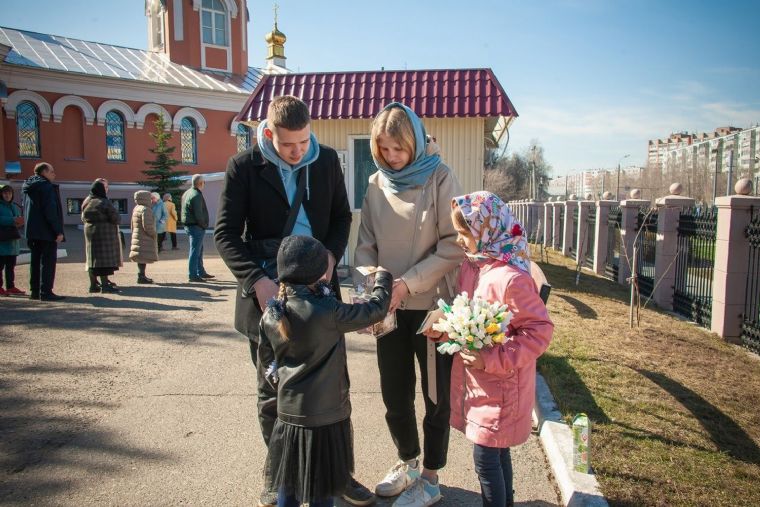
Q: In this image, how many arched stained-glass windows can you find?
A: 4